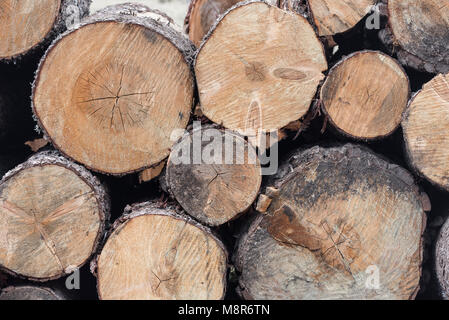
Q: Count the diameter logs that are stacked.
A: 14